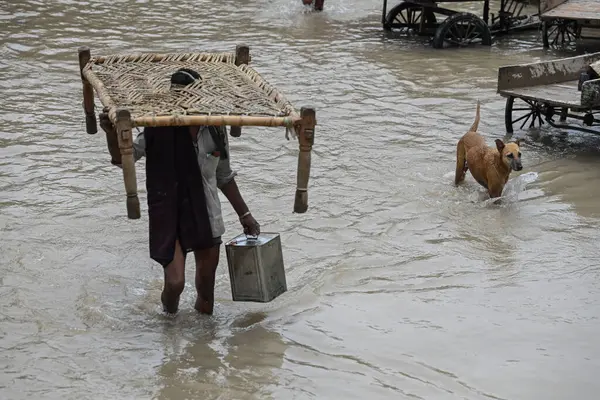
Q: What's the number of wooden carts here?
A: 3